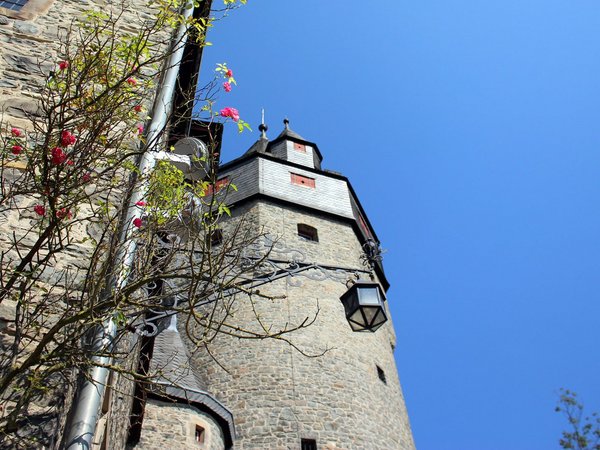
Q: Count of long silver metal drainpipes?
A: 1